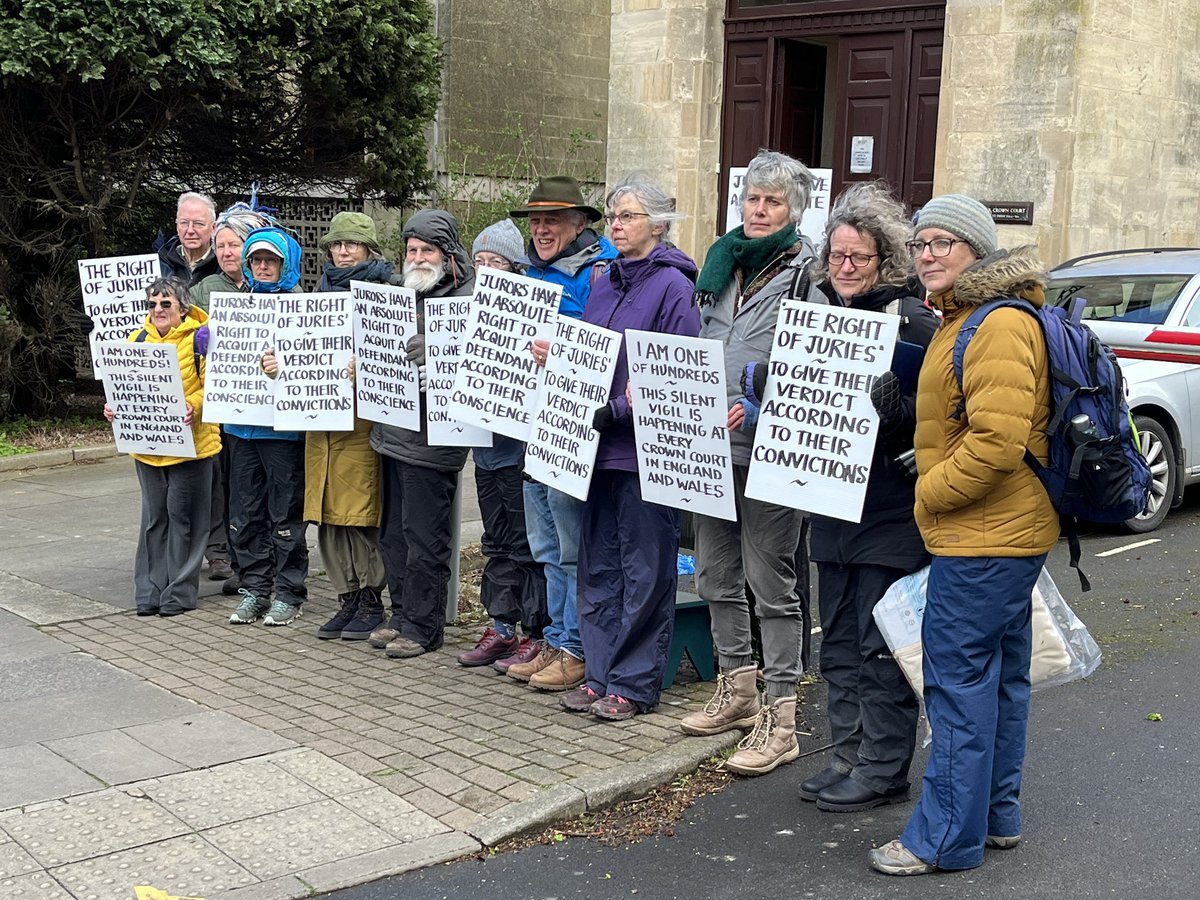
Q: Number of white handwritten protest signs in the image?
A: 11